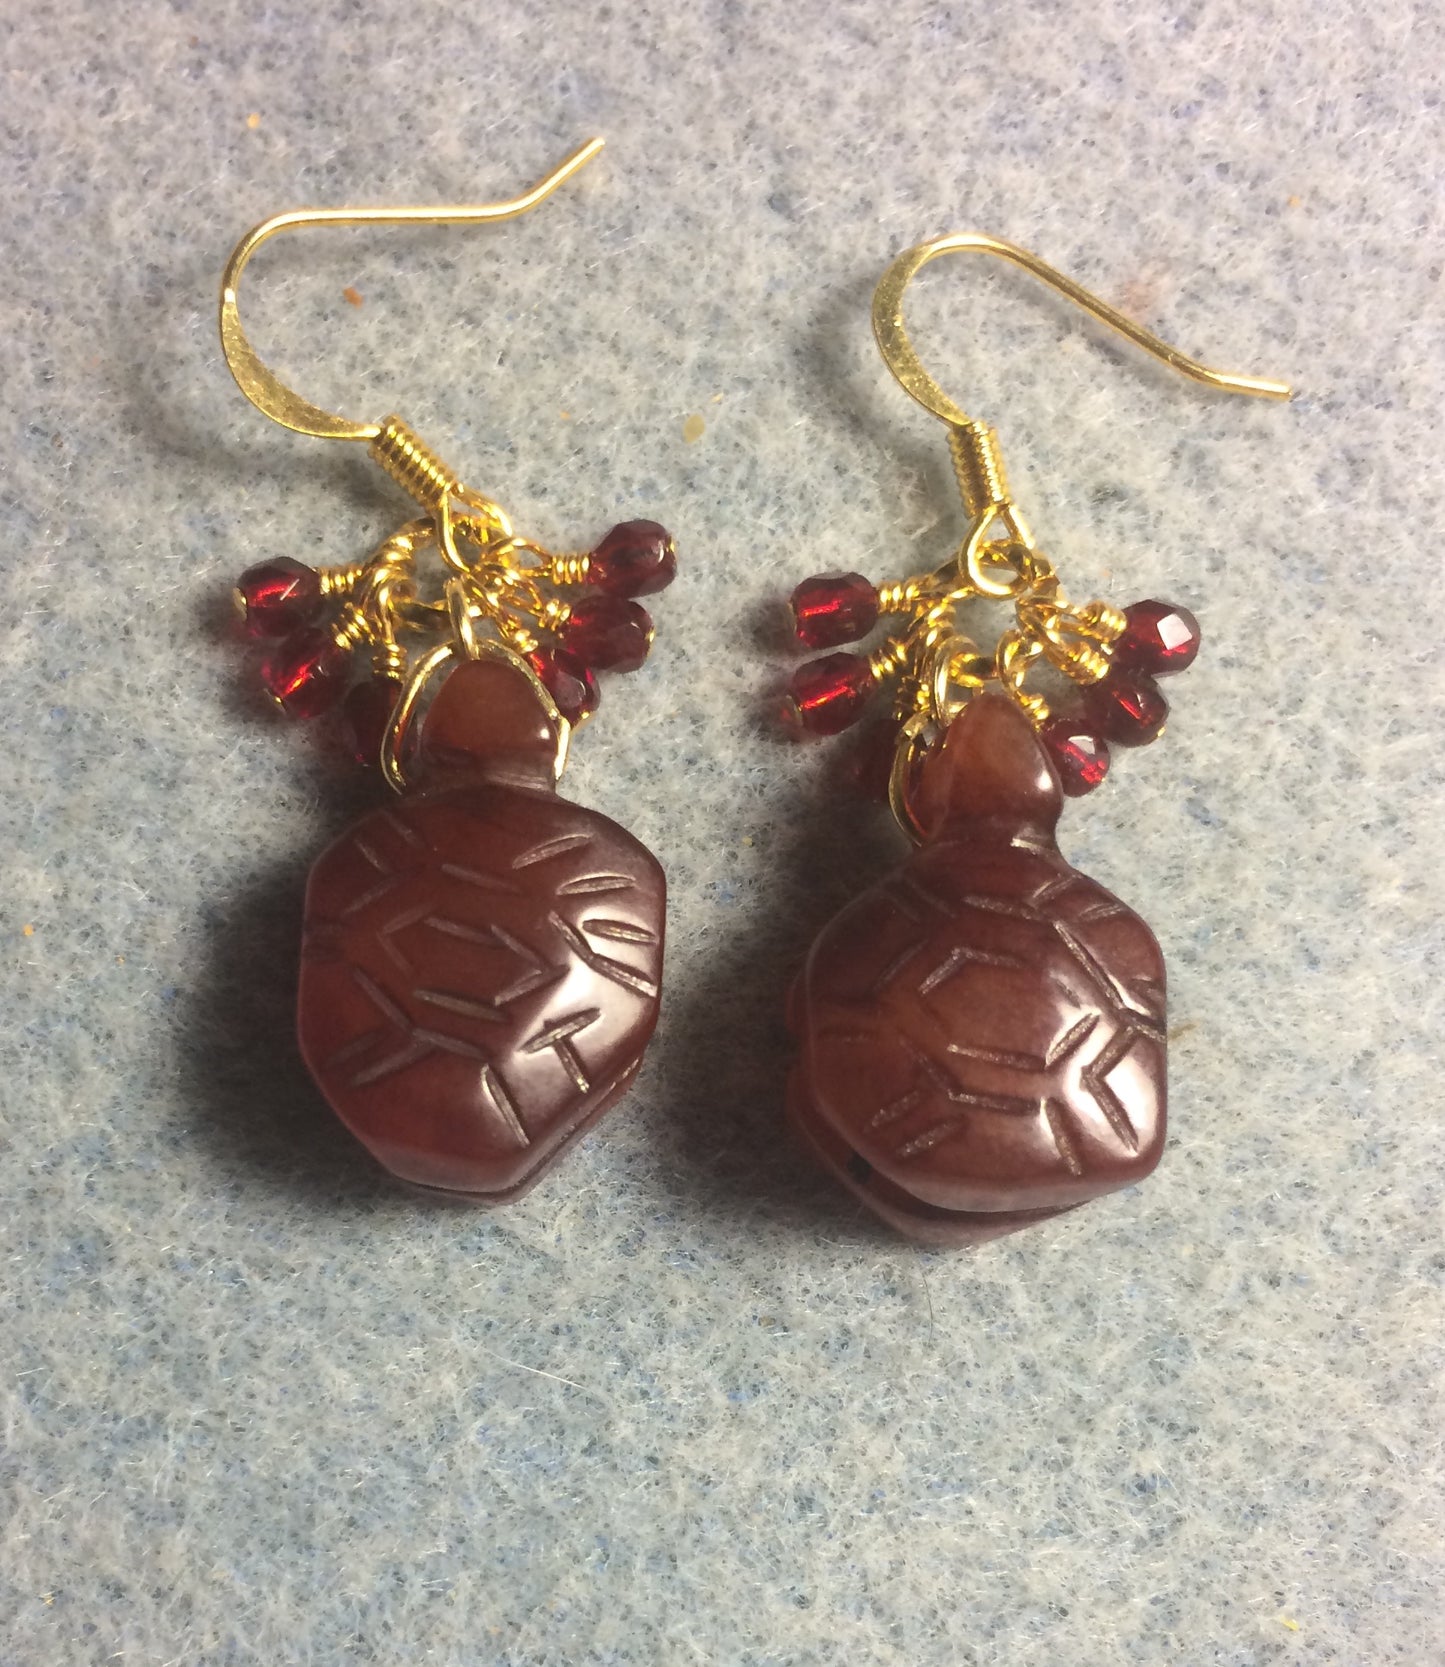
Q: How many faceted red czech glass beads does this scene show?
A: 12